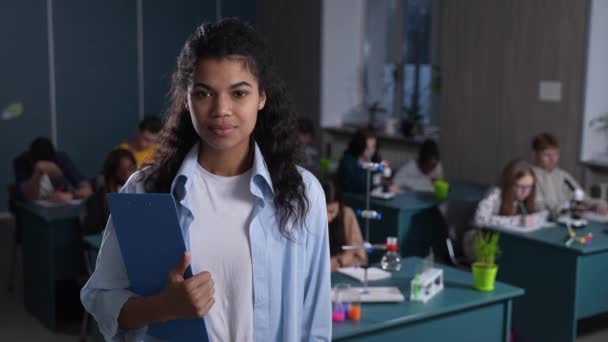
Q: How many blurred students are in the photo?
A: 9